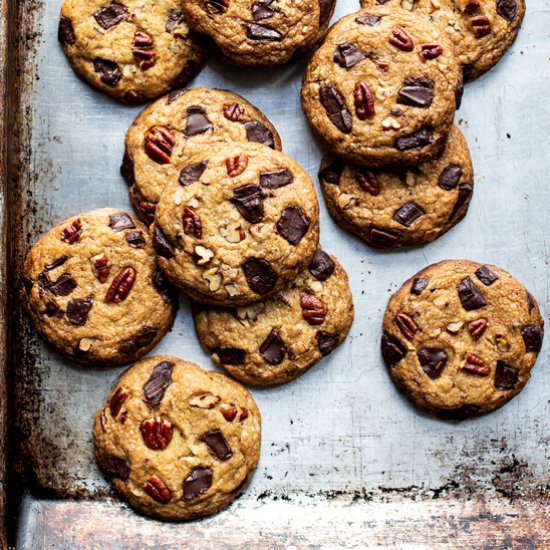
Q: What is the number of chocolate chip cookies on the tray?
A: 11